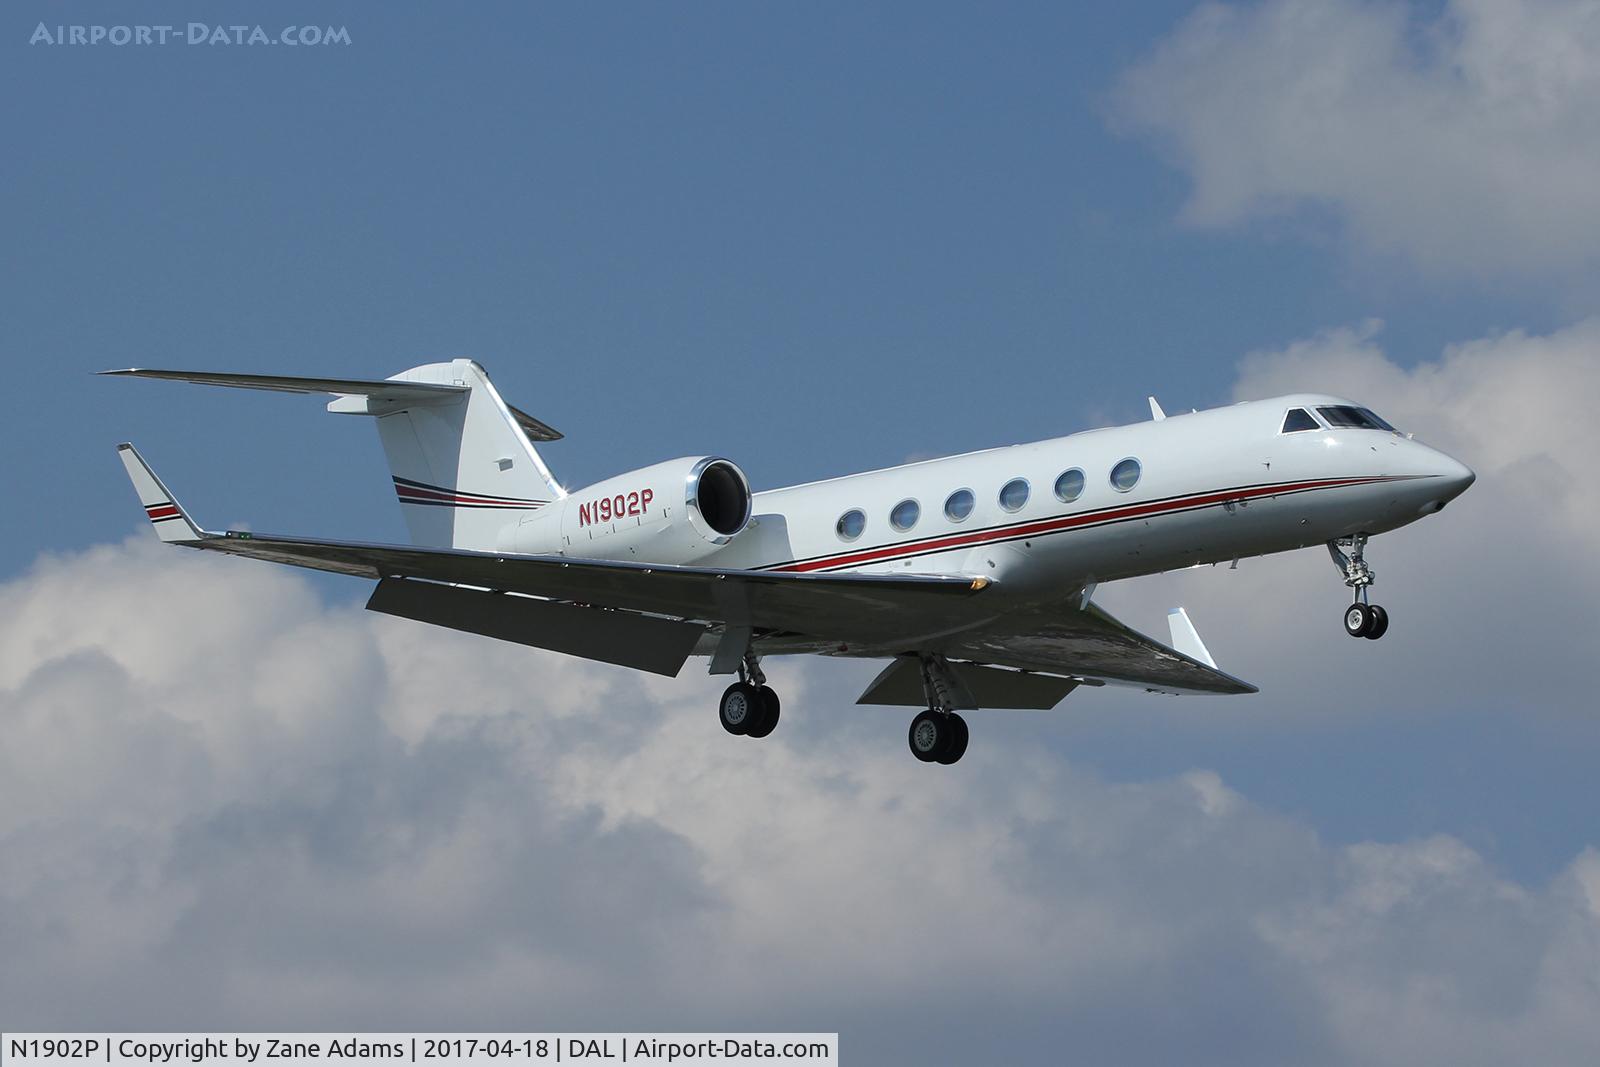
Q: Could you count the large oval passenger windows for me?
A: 6